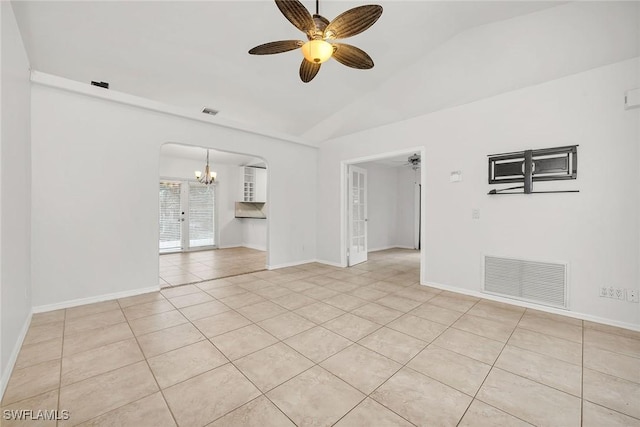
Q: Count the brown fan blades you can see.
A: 5